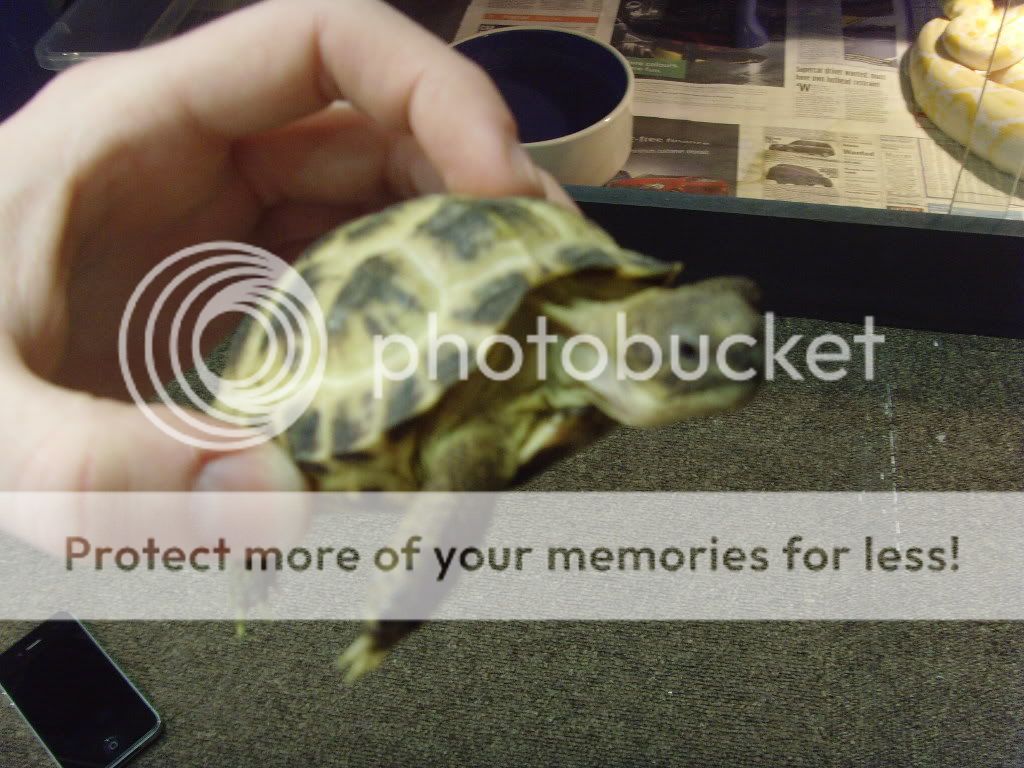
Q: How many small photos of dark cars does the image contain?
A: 2